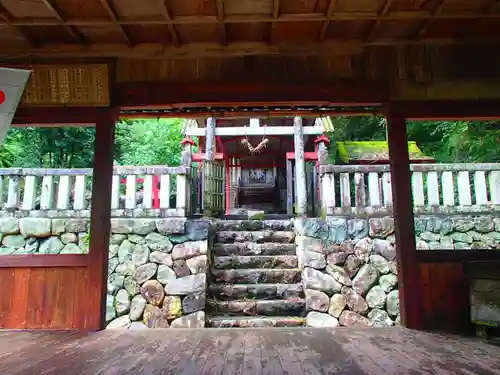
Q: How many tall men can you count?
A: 0